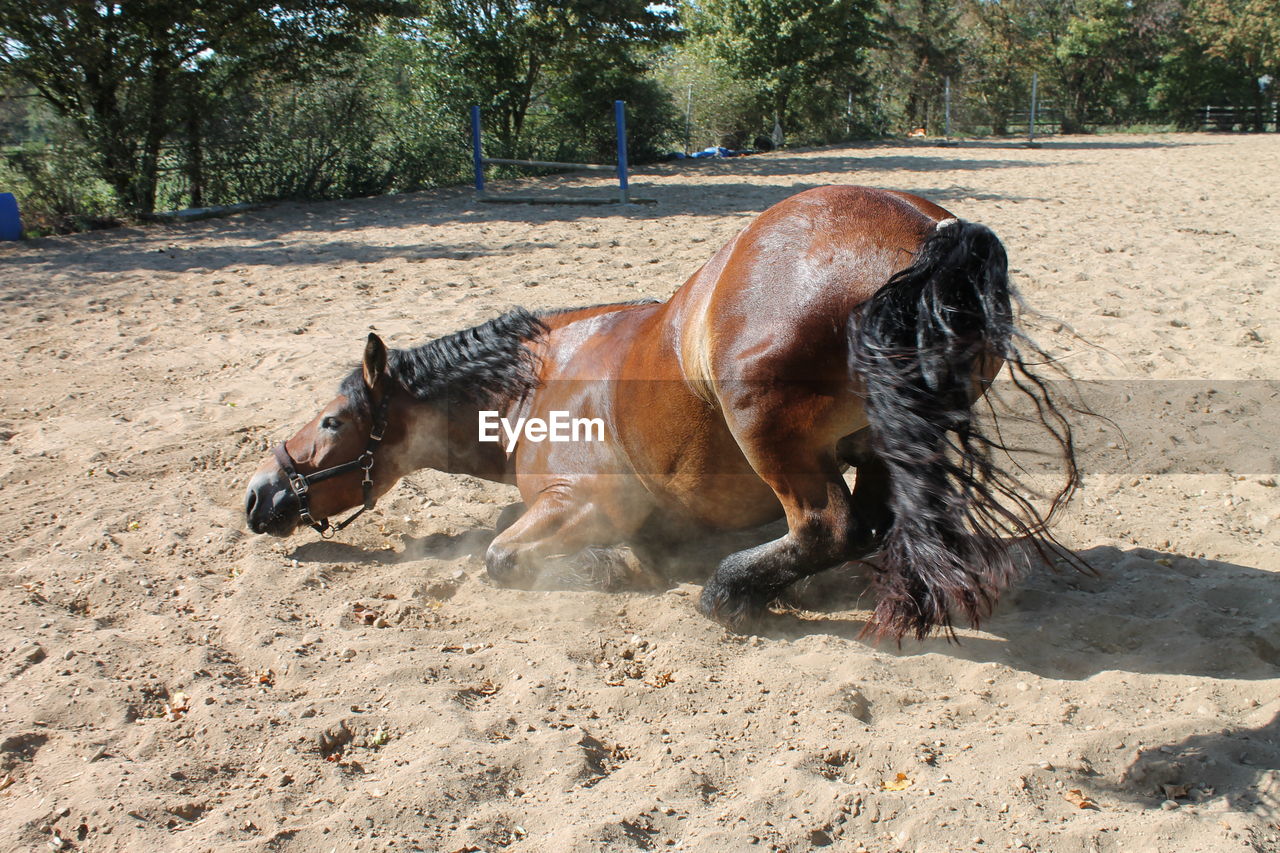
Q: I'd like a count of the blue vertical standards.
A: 2